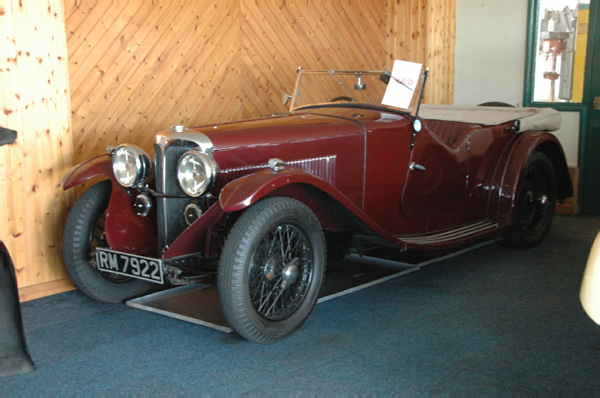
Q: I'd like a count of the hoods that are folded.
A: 1